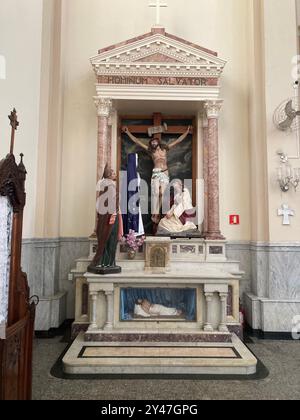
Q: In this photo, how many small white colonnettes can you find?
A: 4